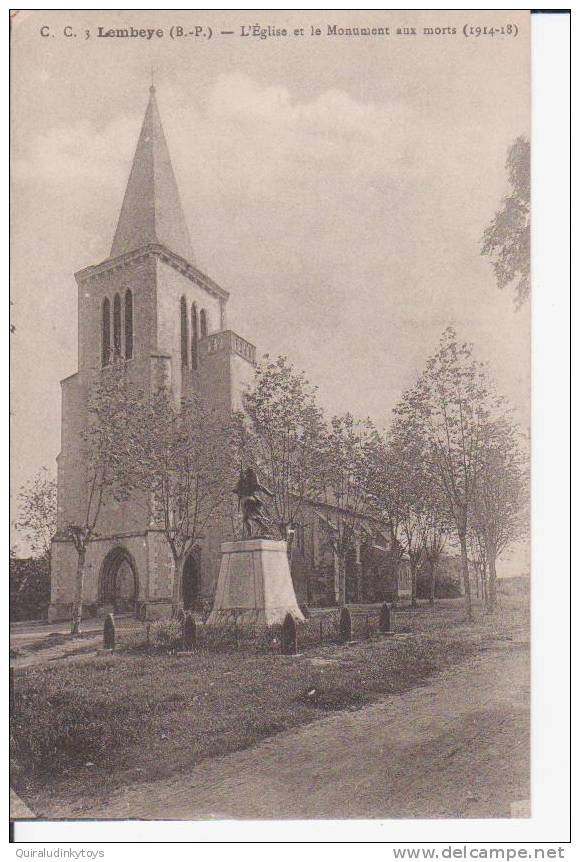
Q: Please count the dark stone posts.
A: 5